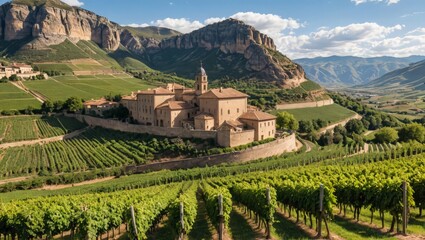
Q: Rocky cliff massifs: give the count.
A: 2